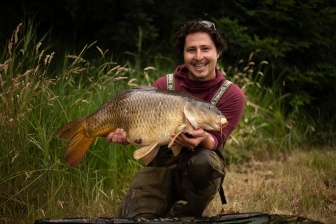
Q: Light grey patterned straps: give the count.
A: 2